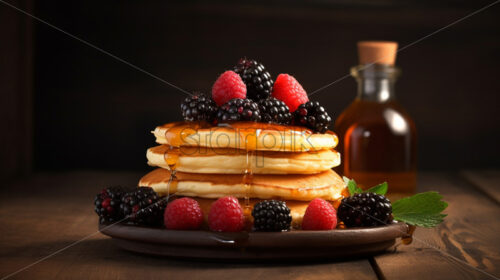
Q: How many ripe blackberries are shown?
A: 9